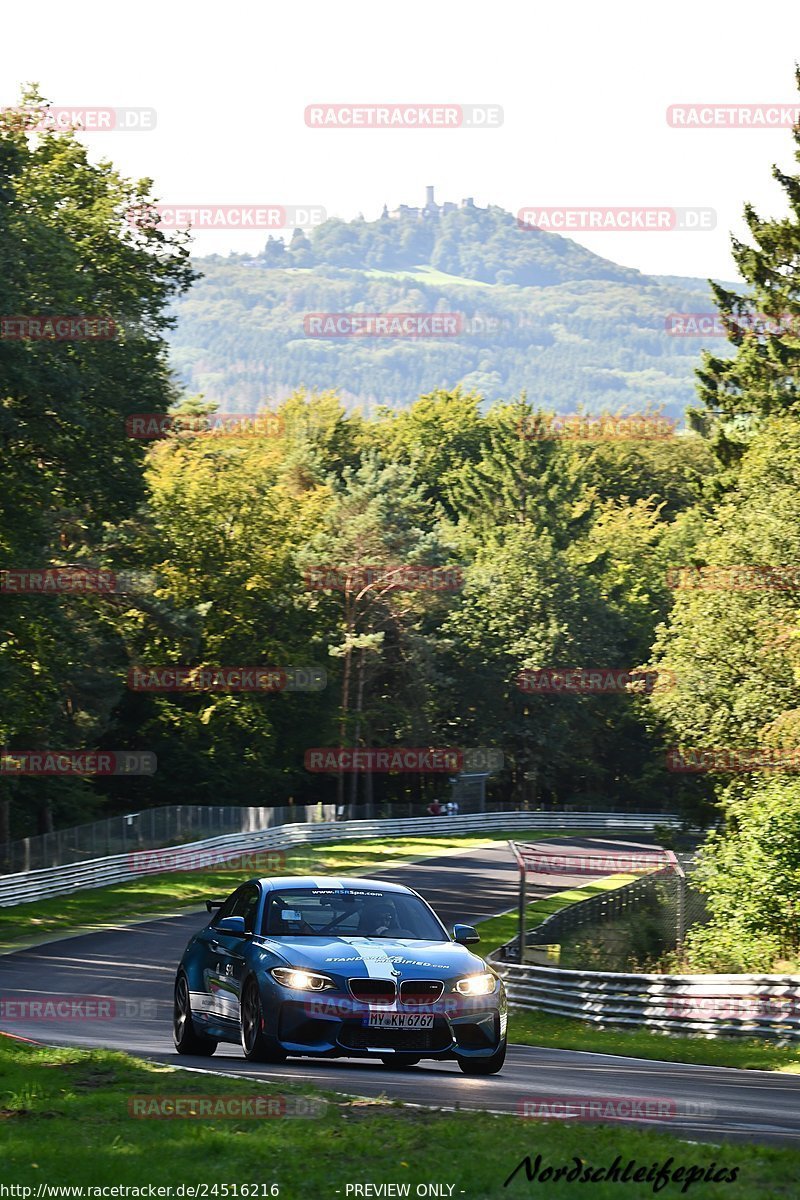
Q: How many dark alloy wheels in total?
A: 2